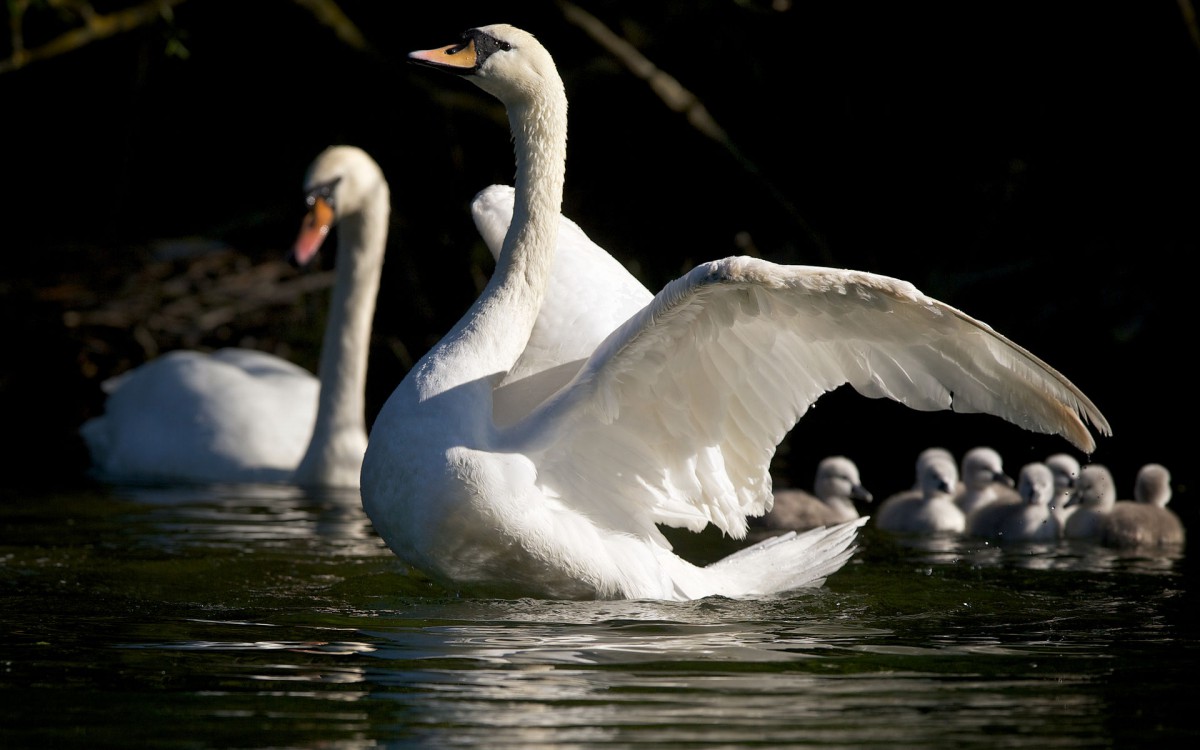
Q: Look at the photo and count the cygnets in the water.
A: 8